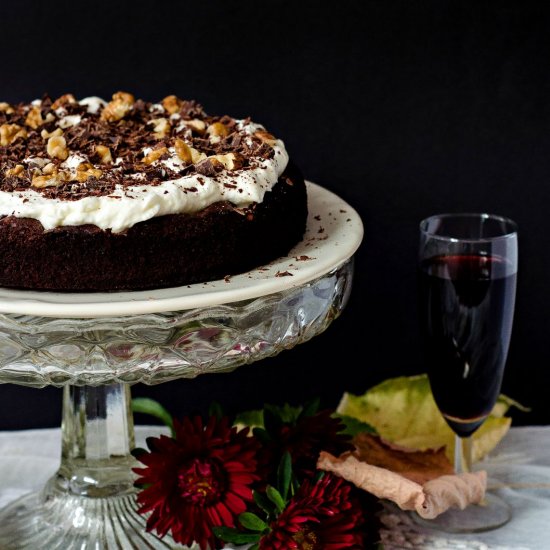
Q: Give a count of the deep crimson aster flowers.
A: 3